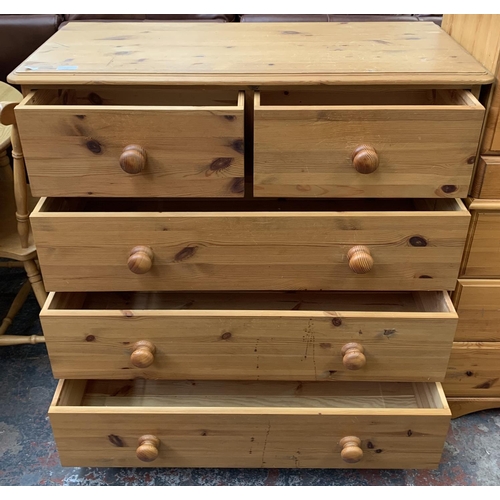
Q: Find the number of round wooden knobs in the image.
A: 8